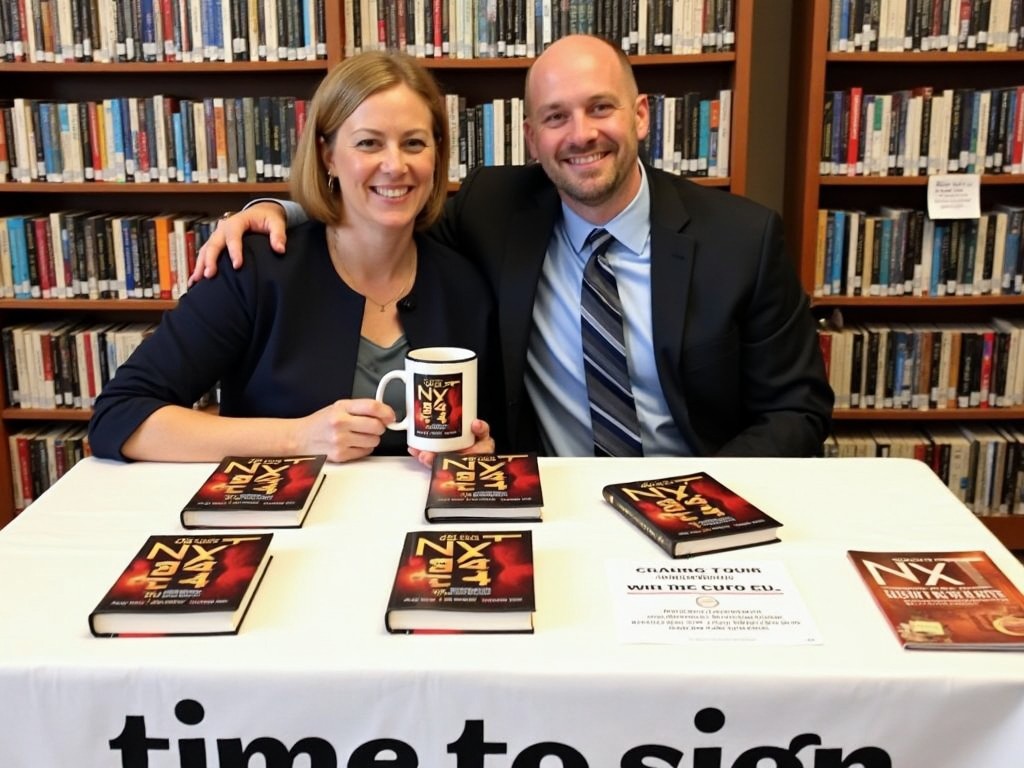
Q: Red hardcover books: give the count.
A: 5